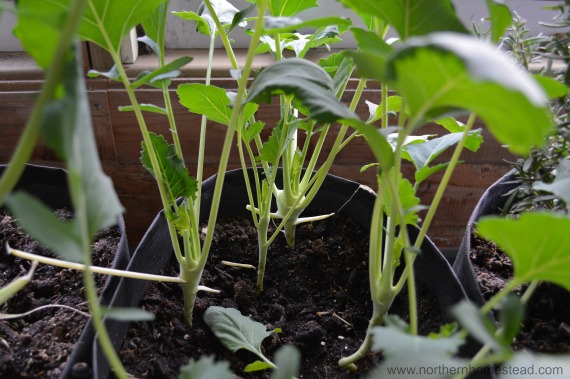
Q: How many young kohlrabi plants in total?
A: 4